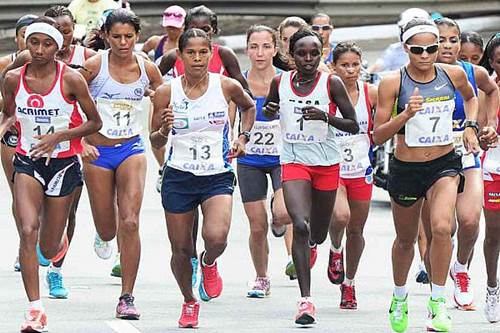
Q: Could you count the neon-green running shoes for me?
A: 2